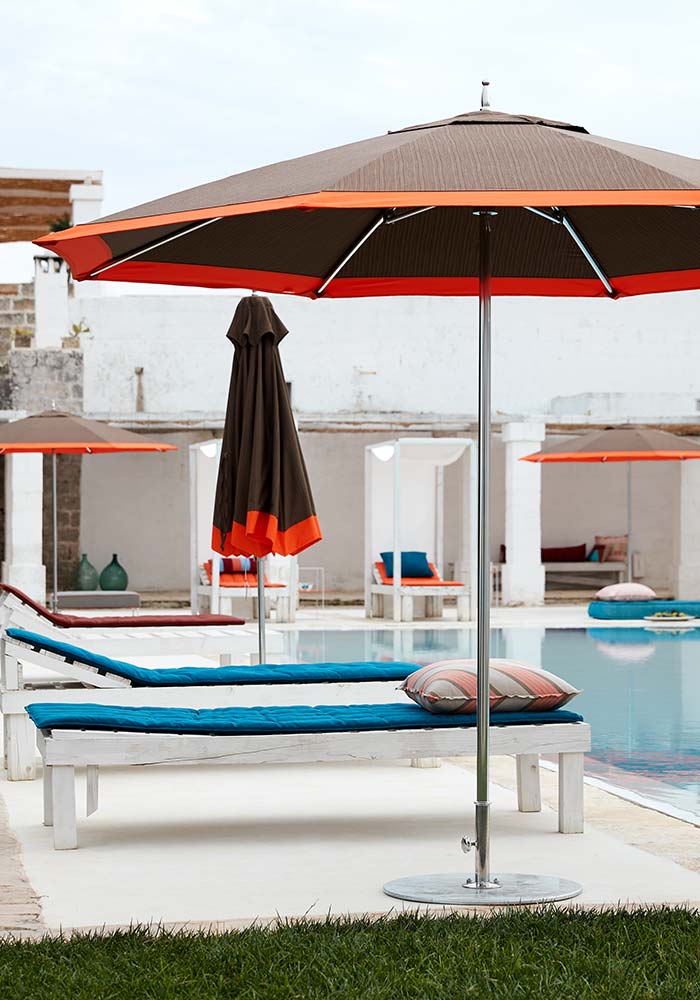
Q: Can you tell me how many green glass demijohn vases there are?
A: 2